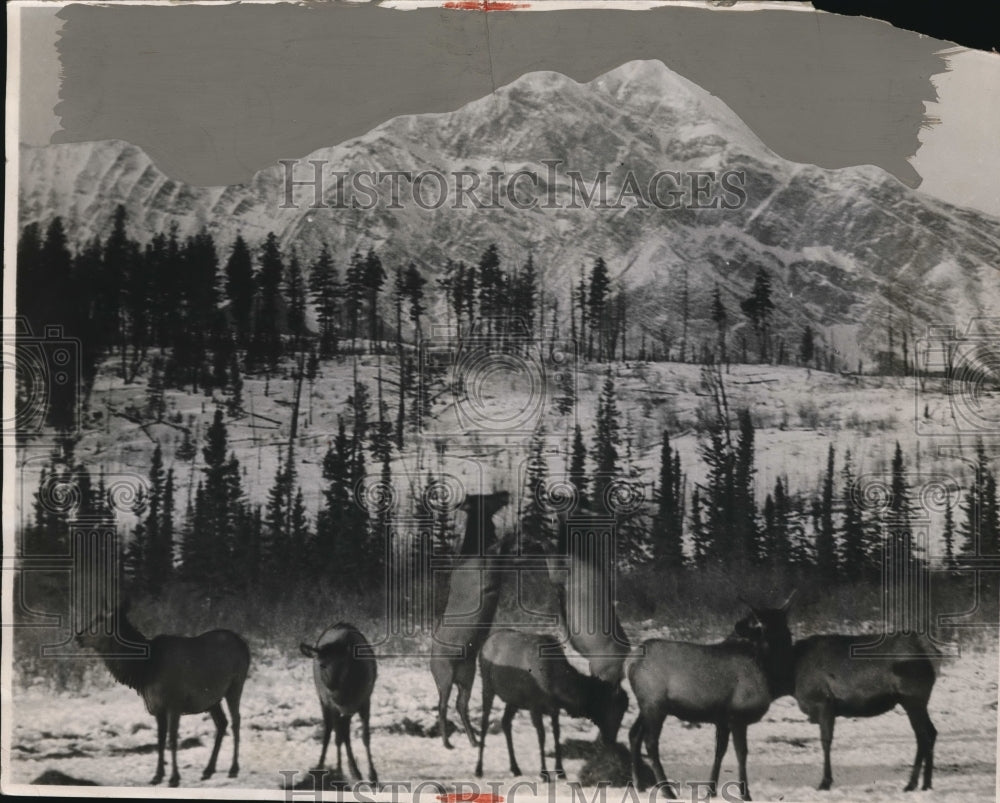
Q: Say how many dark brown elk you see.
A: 7